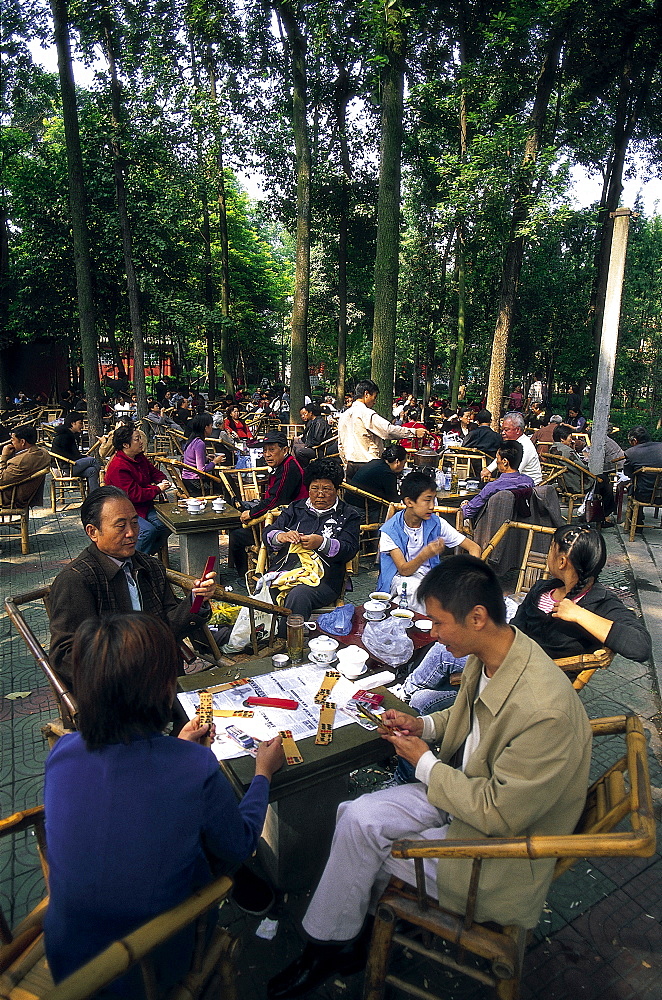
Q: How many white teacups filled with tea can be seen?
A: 2